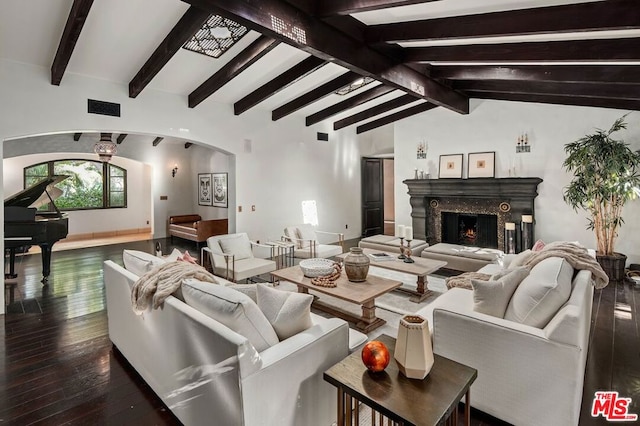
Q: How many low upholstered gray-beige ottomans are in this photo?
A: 2